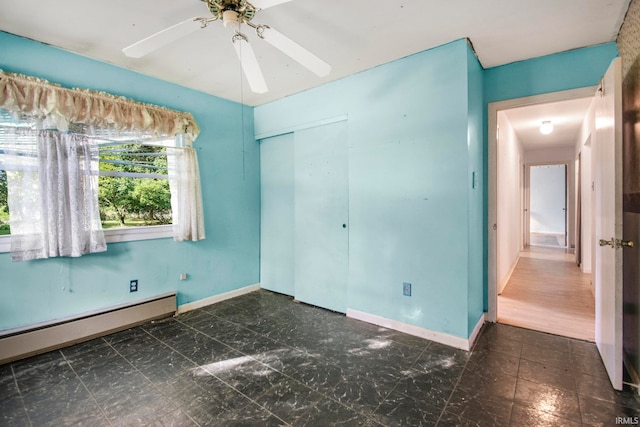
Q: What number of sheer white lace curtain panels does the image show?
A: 2